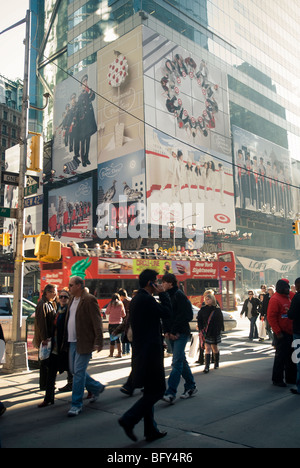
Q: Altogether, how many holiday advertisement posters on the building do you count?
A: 7